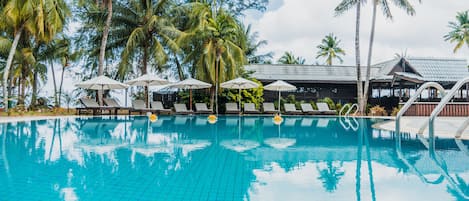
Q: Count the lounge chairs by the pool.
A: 12